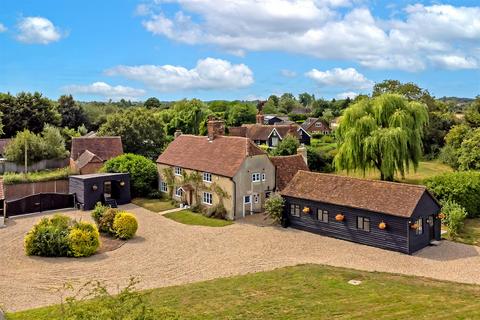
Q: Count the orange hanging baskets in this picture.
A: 5